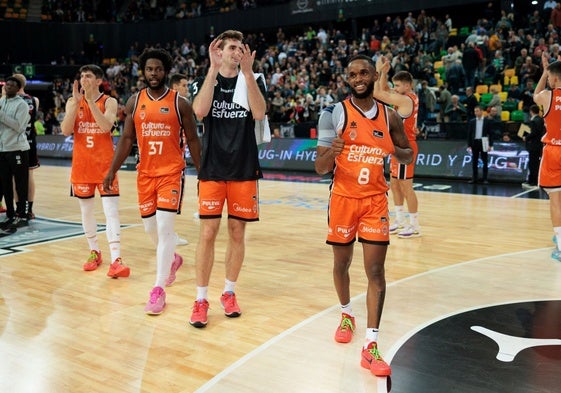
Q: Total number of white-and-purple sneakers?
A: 2